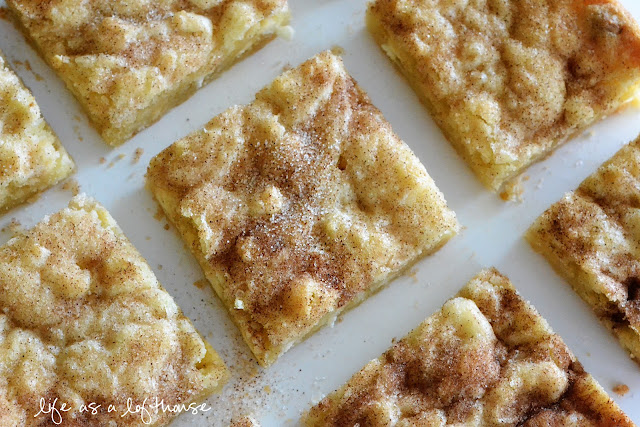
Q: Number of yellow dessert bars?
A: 7